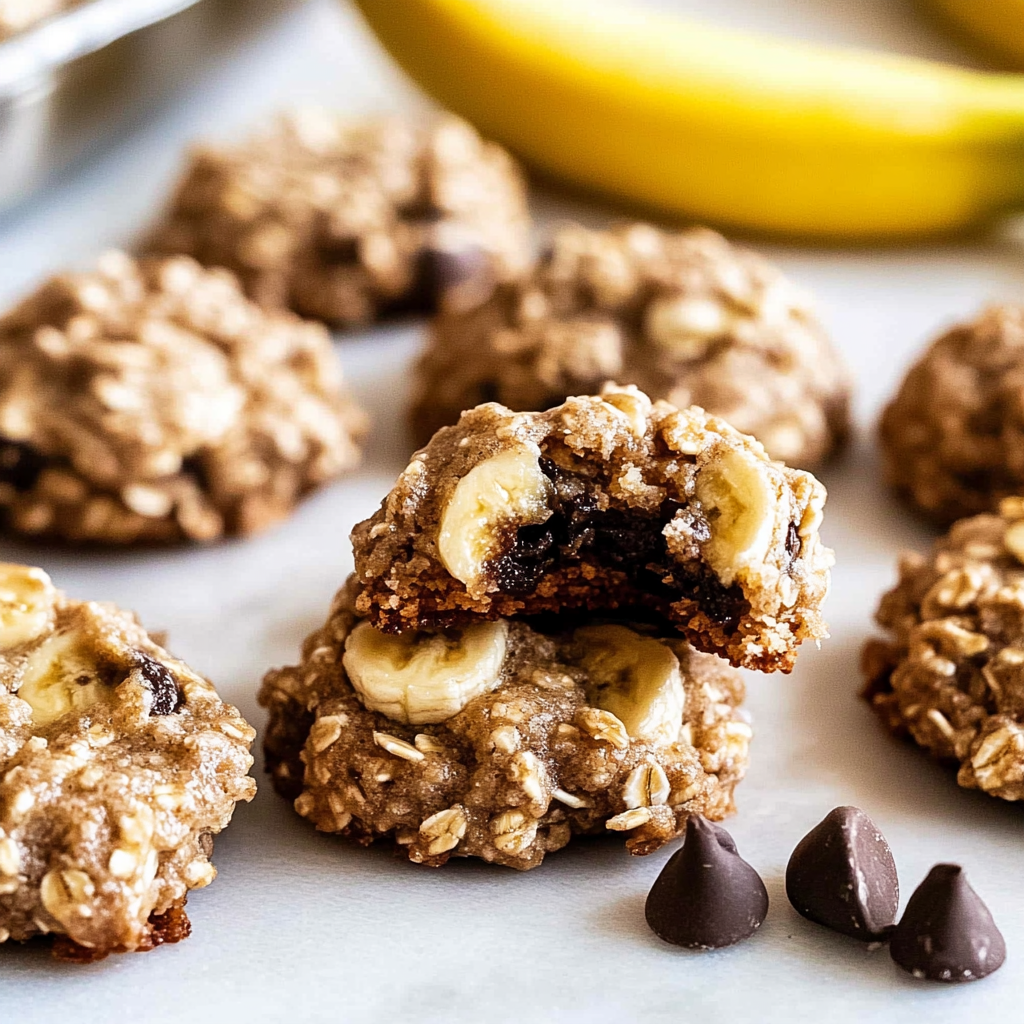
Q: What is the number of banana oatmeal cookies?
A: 8